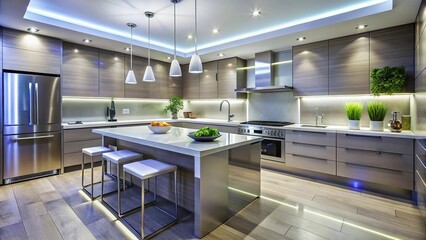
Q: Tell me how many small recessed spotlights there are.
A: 10